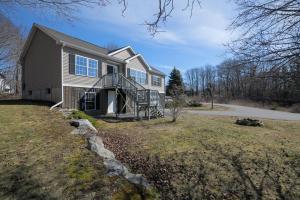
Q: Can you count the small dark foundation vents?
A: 2